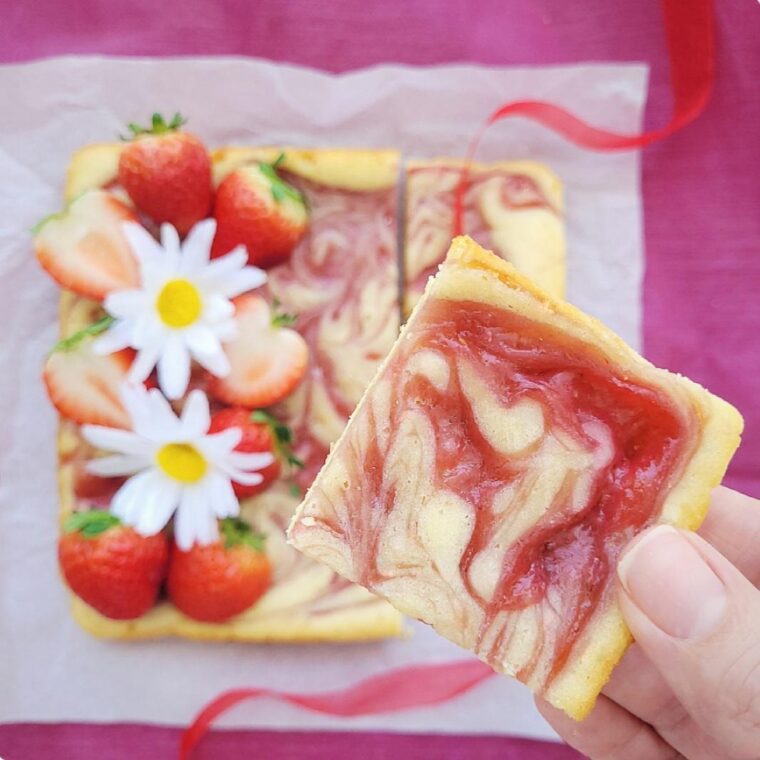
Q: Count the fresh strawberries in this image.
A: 8